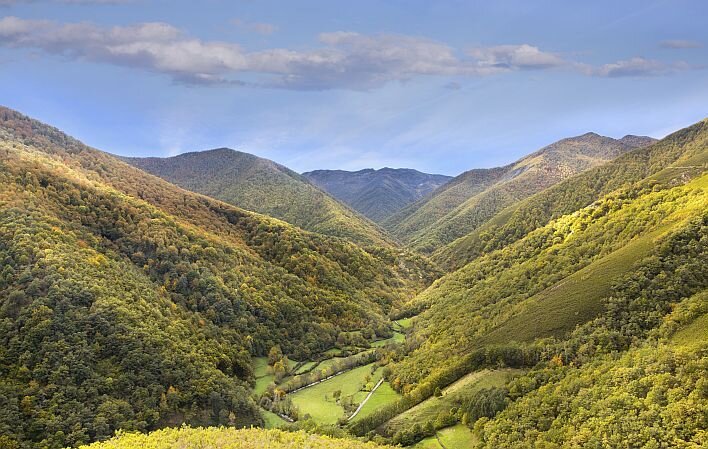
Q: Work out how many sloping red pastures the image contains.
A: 0